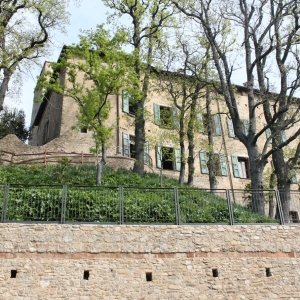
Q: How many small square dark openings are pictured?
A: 5